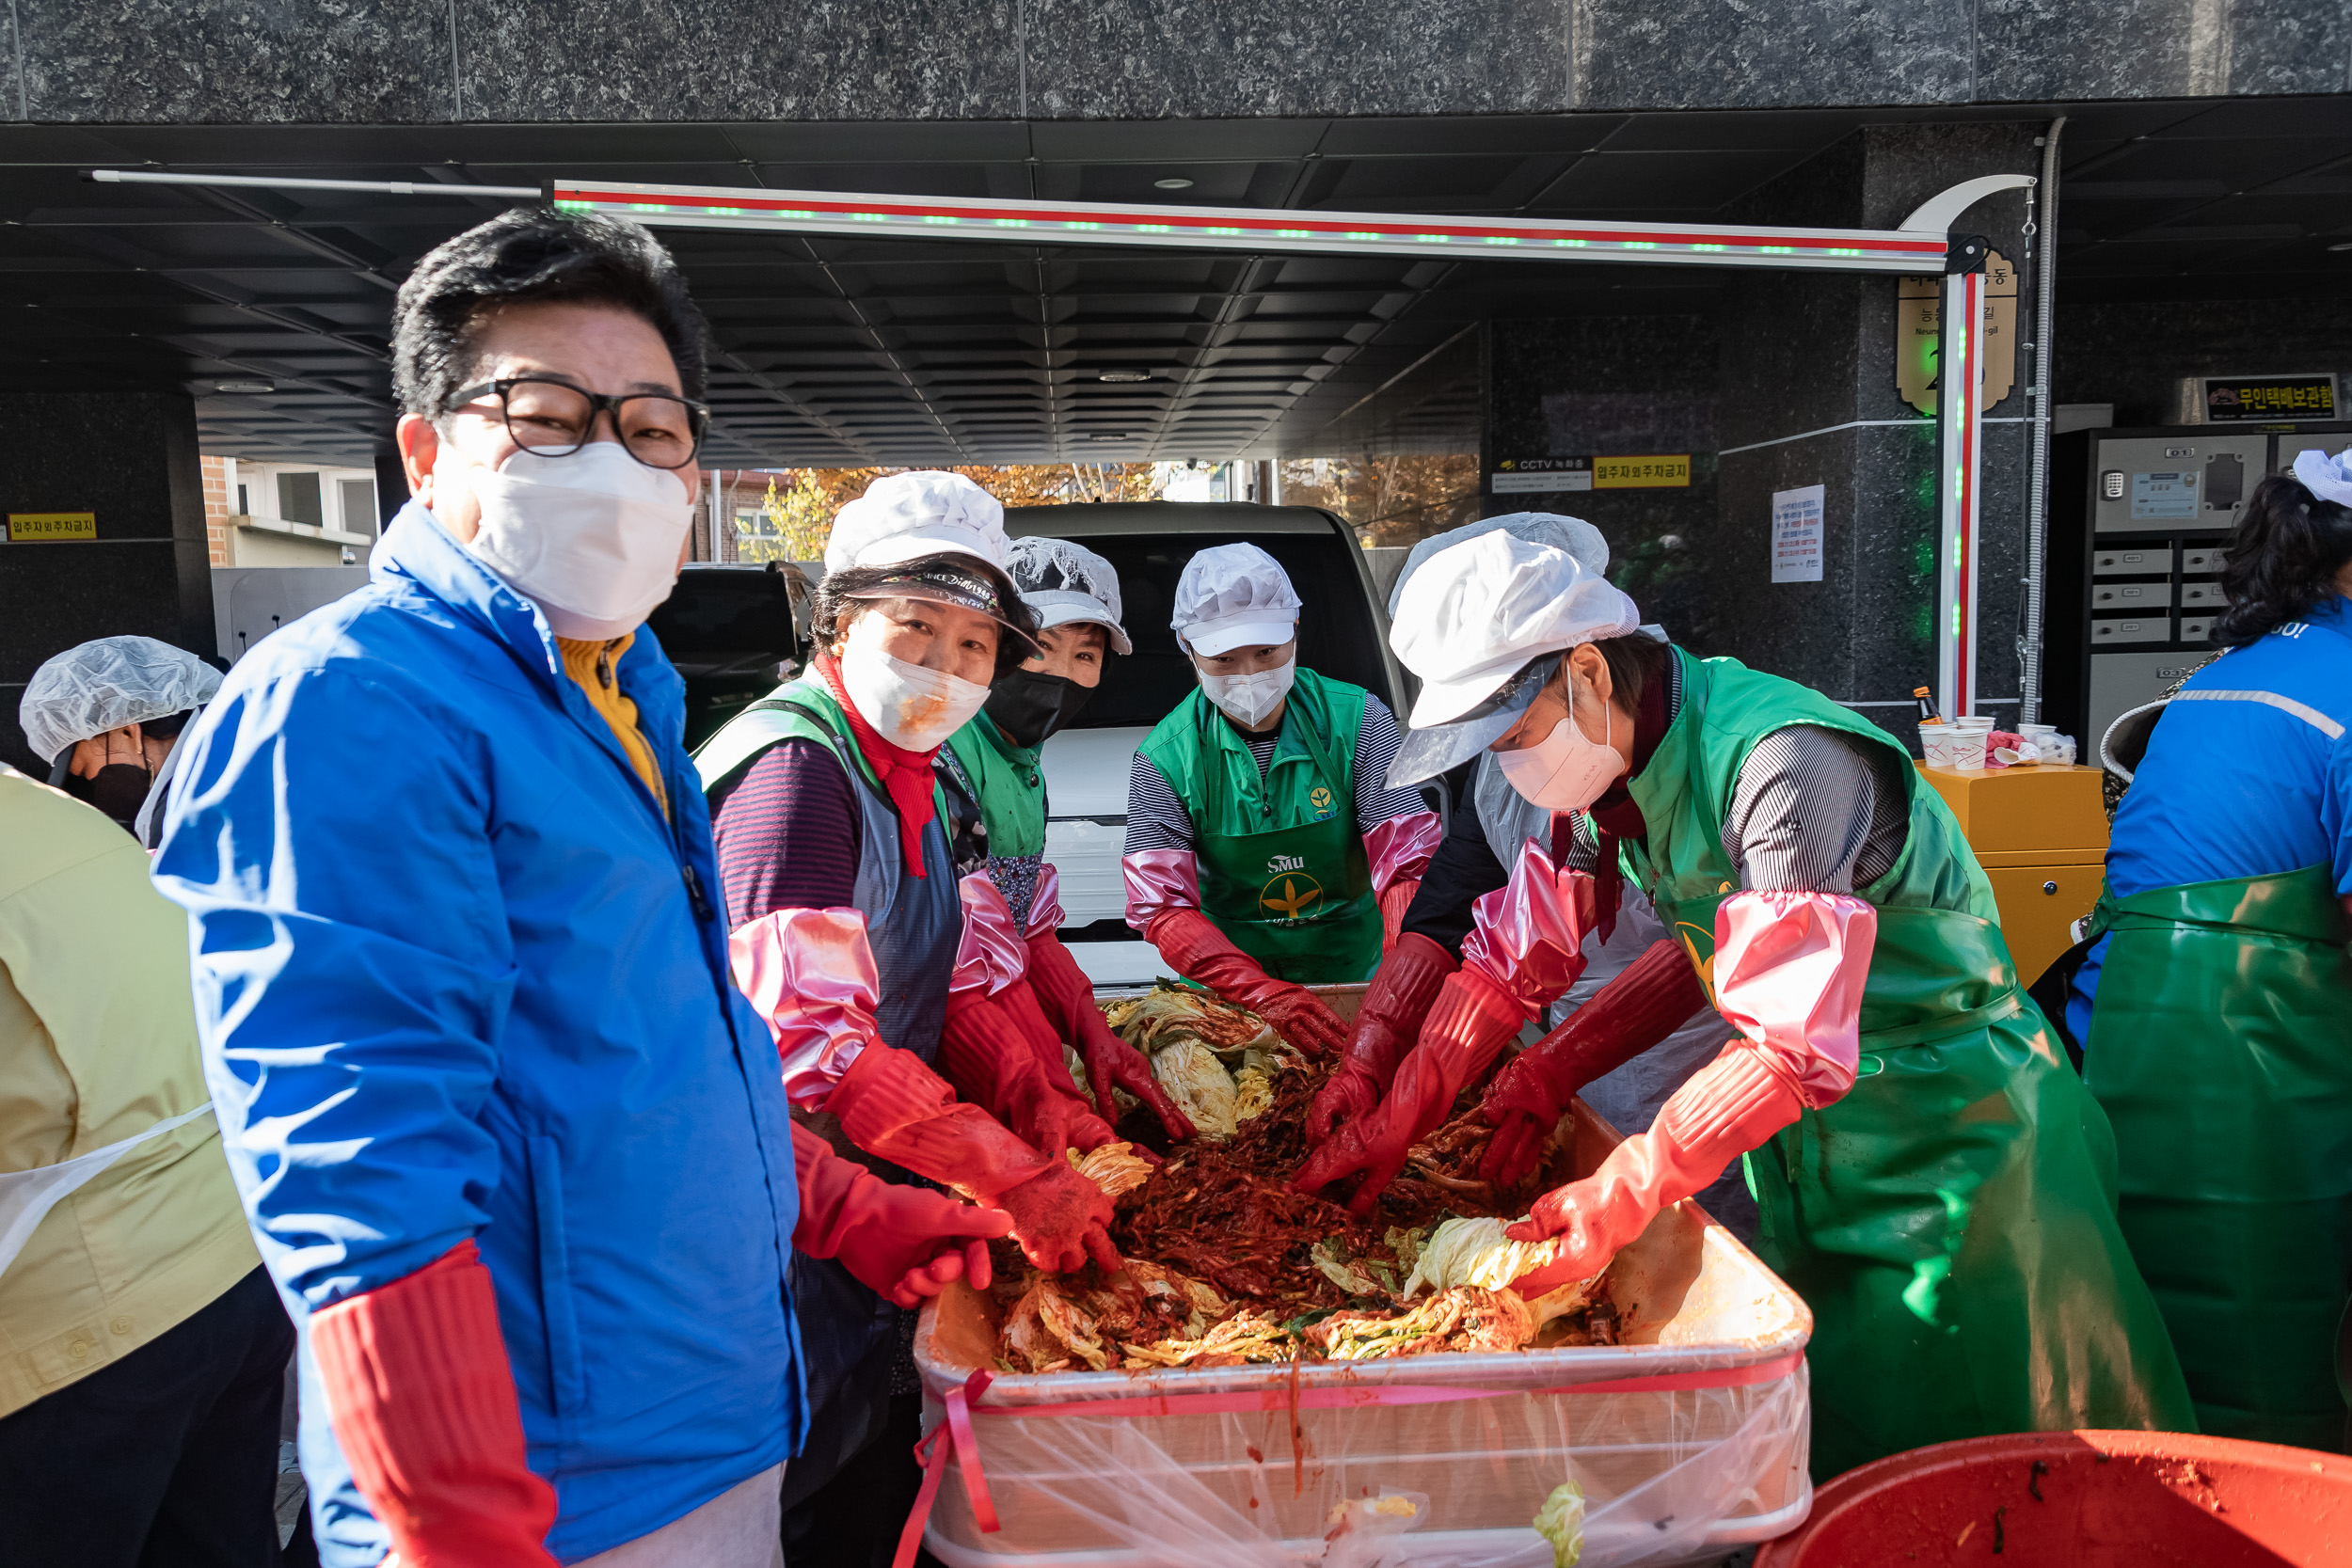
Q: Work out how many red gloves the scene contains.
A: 12